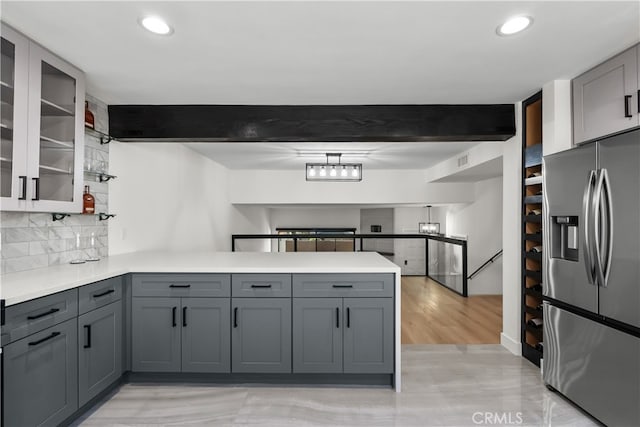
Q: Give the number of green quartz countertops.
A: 0